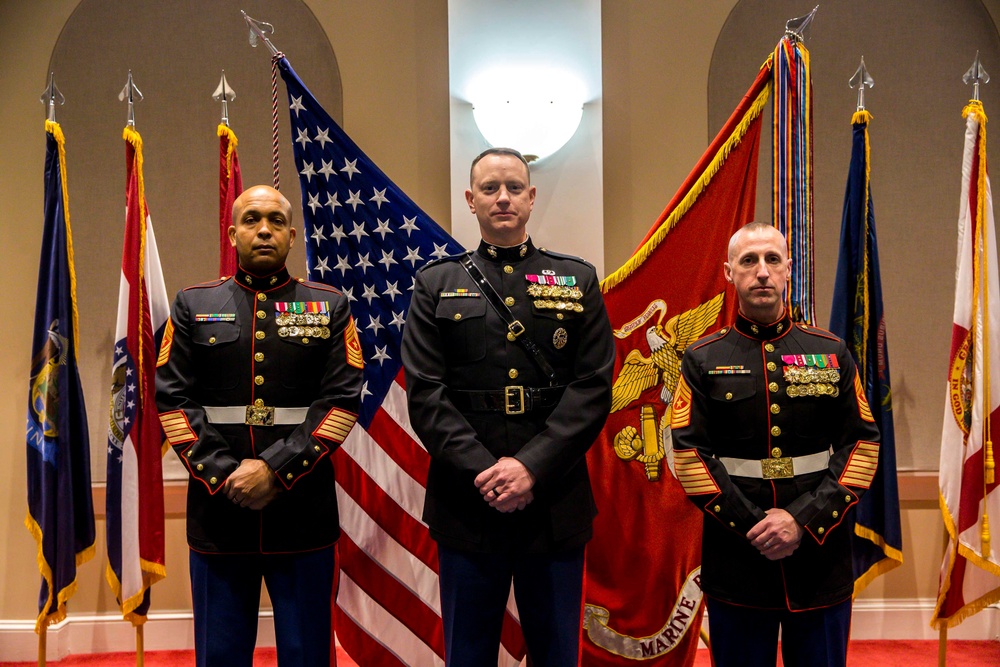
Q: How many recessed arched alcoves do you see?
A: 2